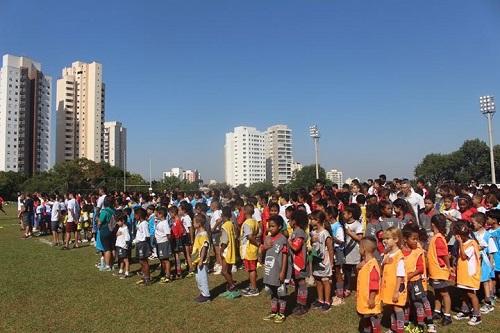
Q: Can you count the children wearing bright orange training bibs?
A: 5